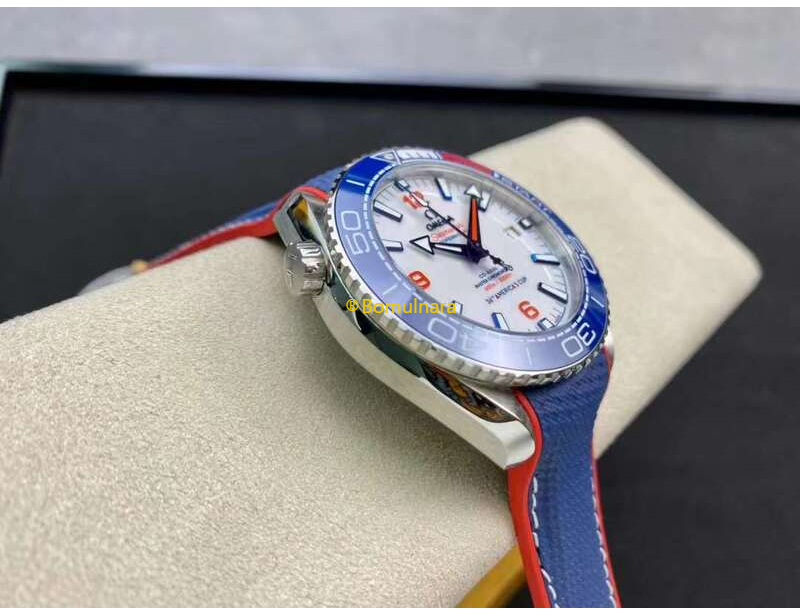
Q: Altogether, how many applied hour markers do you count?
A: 11